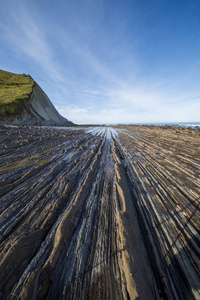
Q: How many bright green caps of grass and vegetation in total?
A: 1